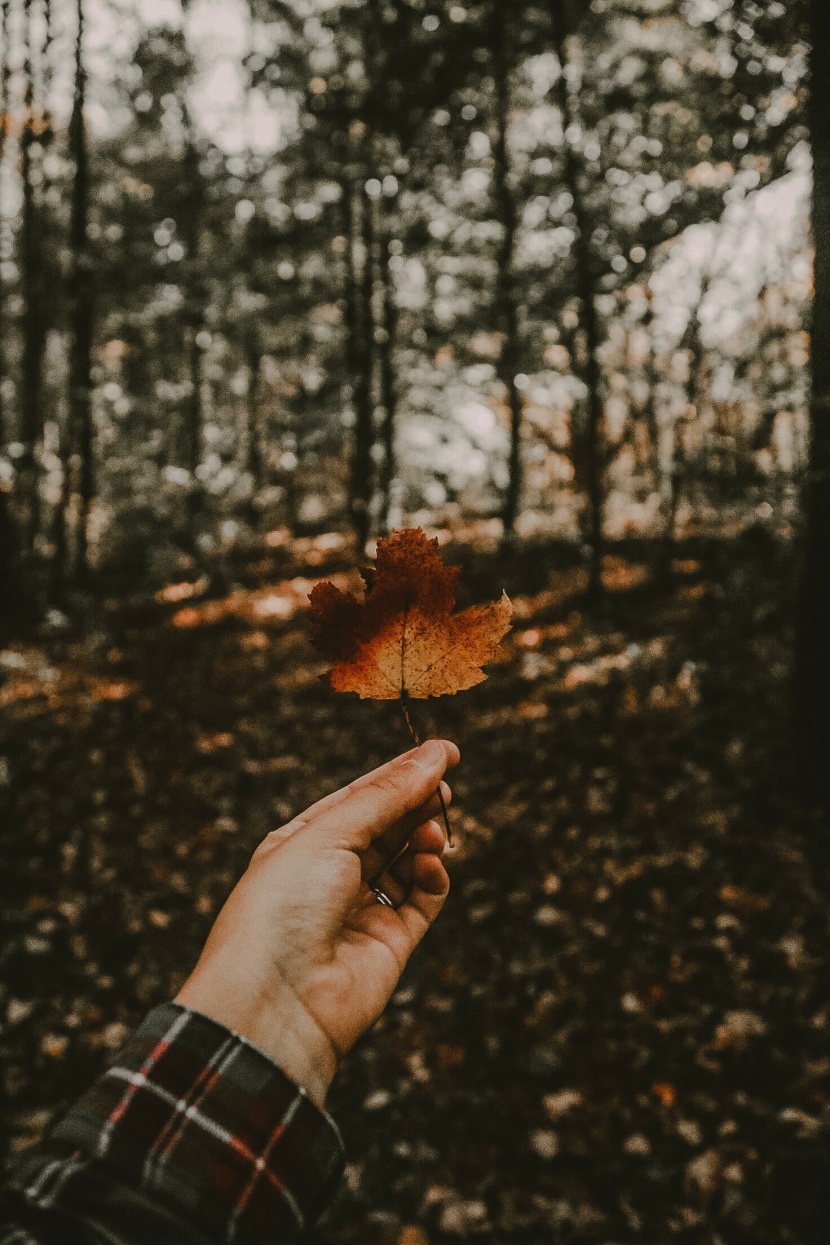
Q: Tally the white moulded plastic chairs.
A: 0